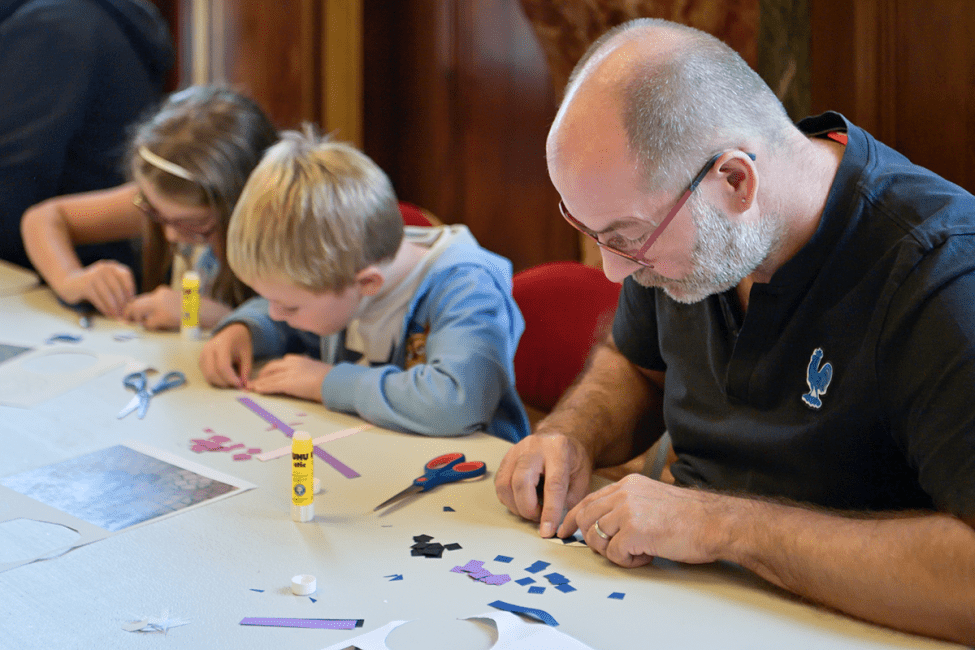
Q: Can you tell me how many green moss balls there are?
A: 0